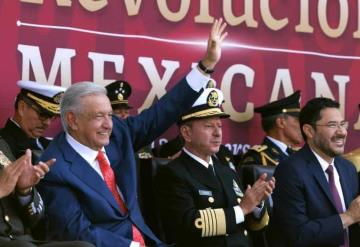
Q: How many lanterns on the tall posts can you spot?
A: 0